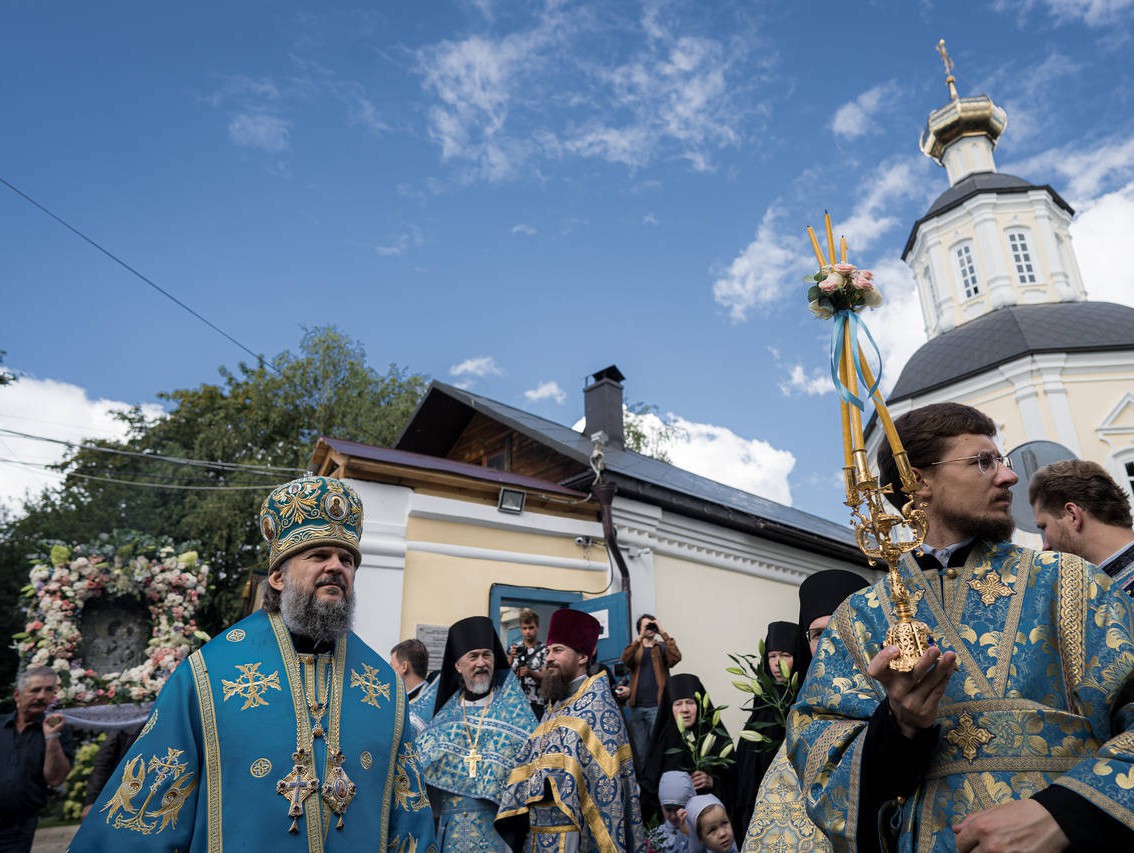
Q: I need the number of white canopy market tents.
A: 0